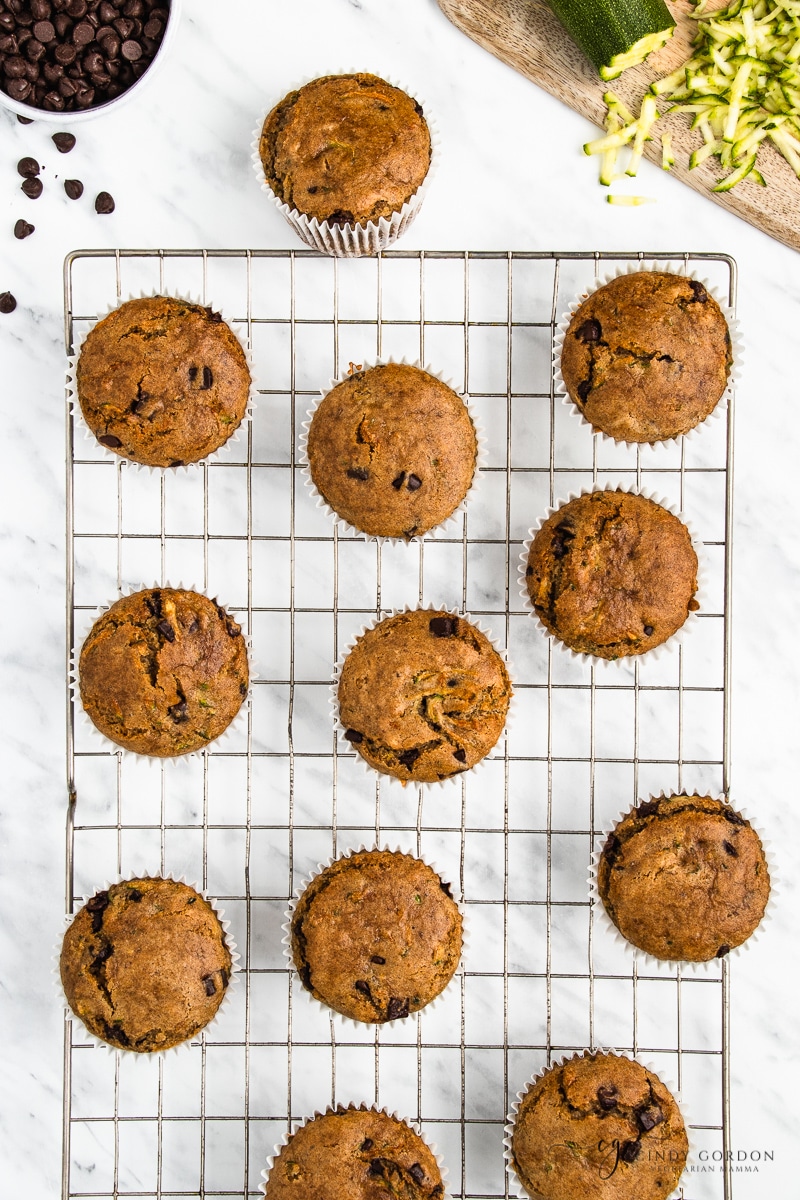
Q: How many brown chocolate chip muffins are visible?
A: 12